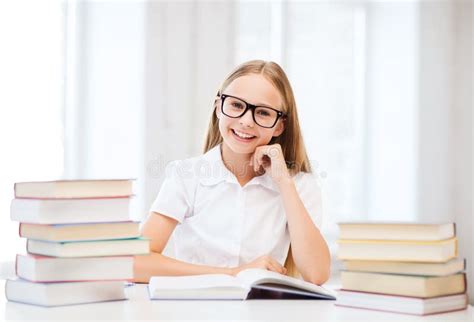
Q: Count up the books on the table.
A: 12